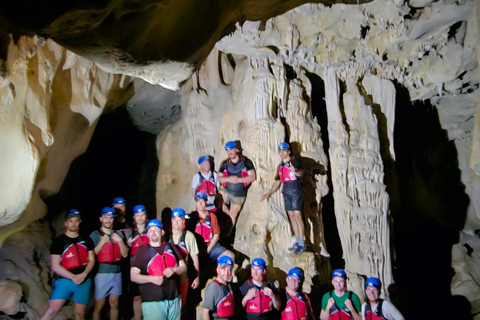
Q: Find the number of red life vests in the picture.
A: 14